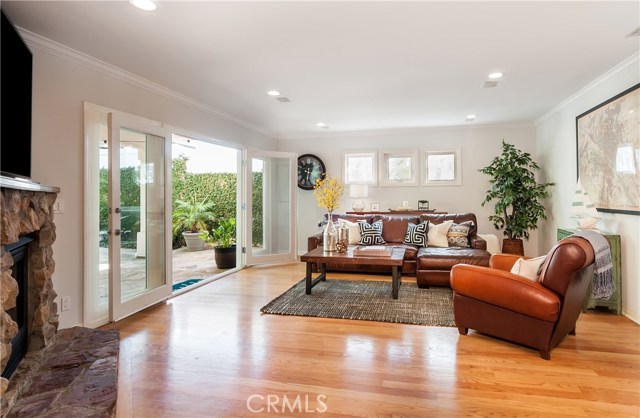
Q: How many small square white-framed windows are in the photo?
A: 3